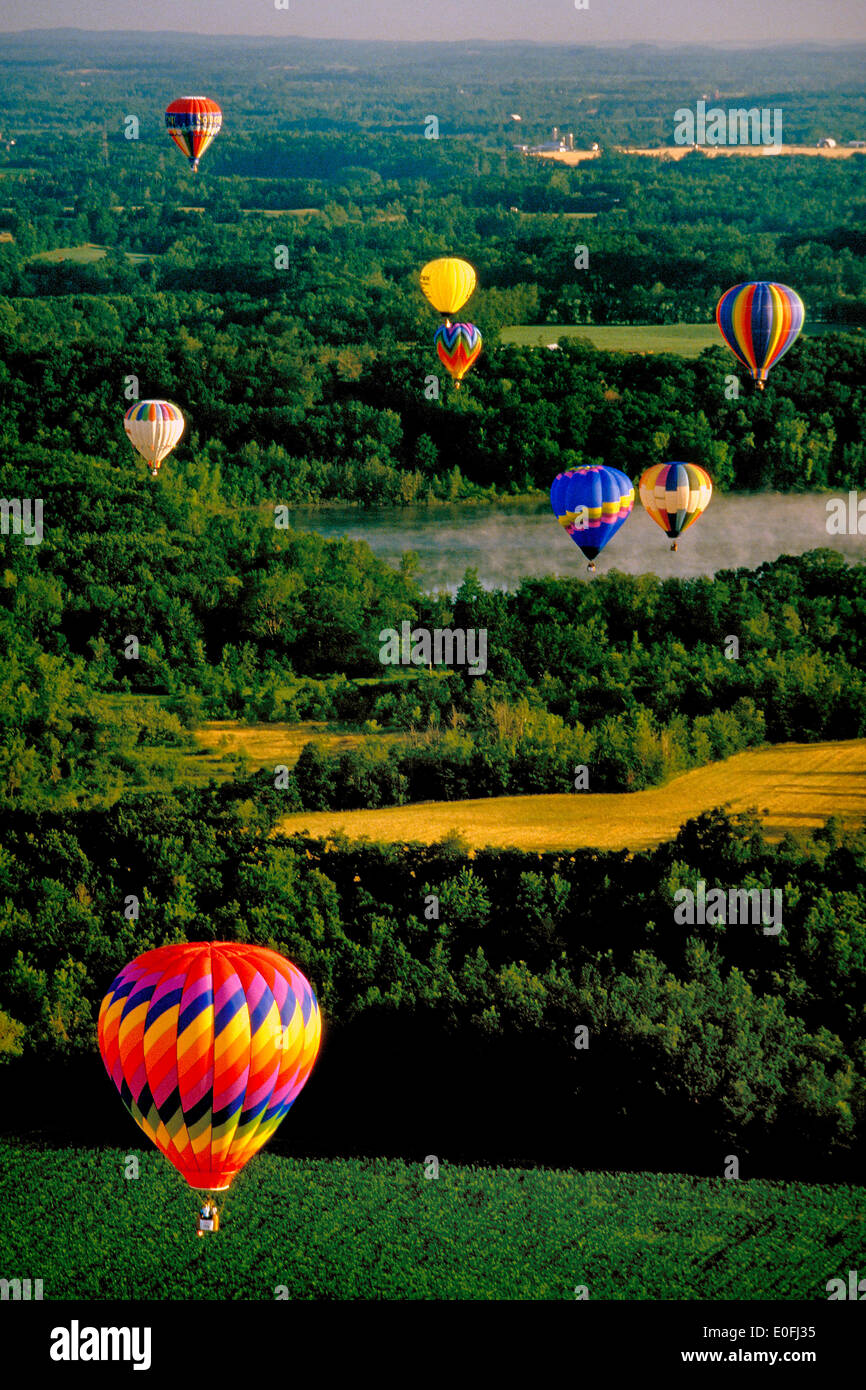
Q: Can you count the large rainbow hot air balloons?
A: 1